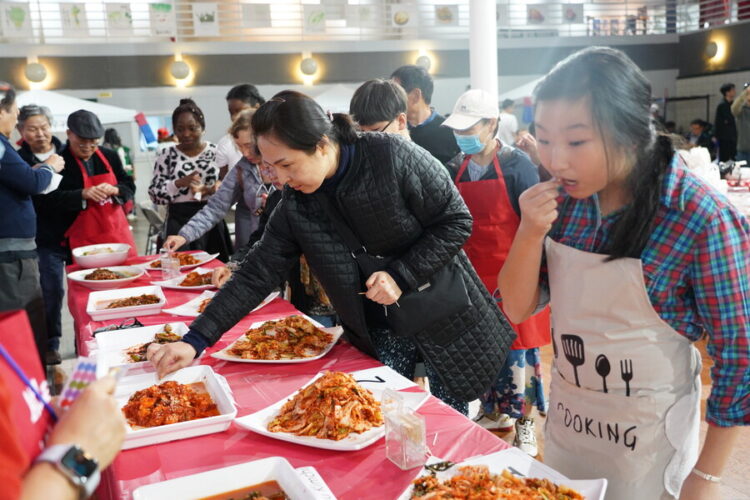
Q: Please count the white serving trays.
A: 12